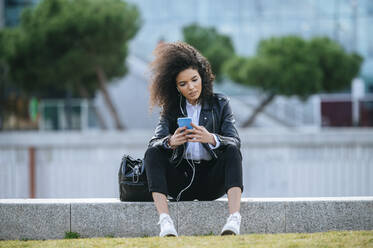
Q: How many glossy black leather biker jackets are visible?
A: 1